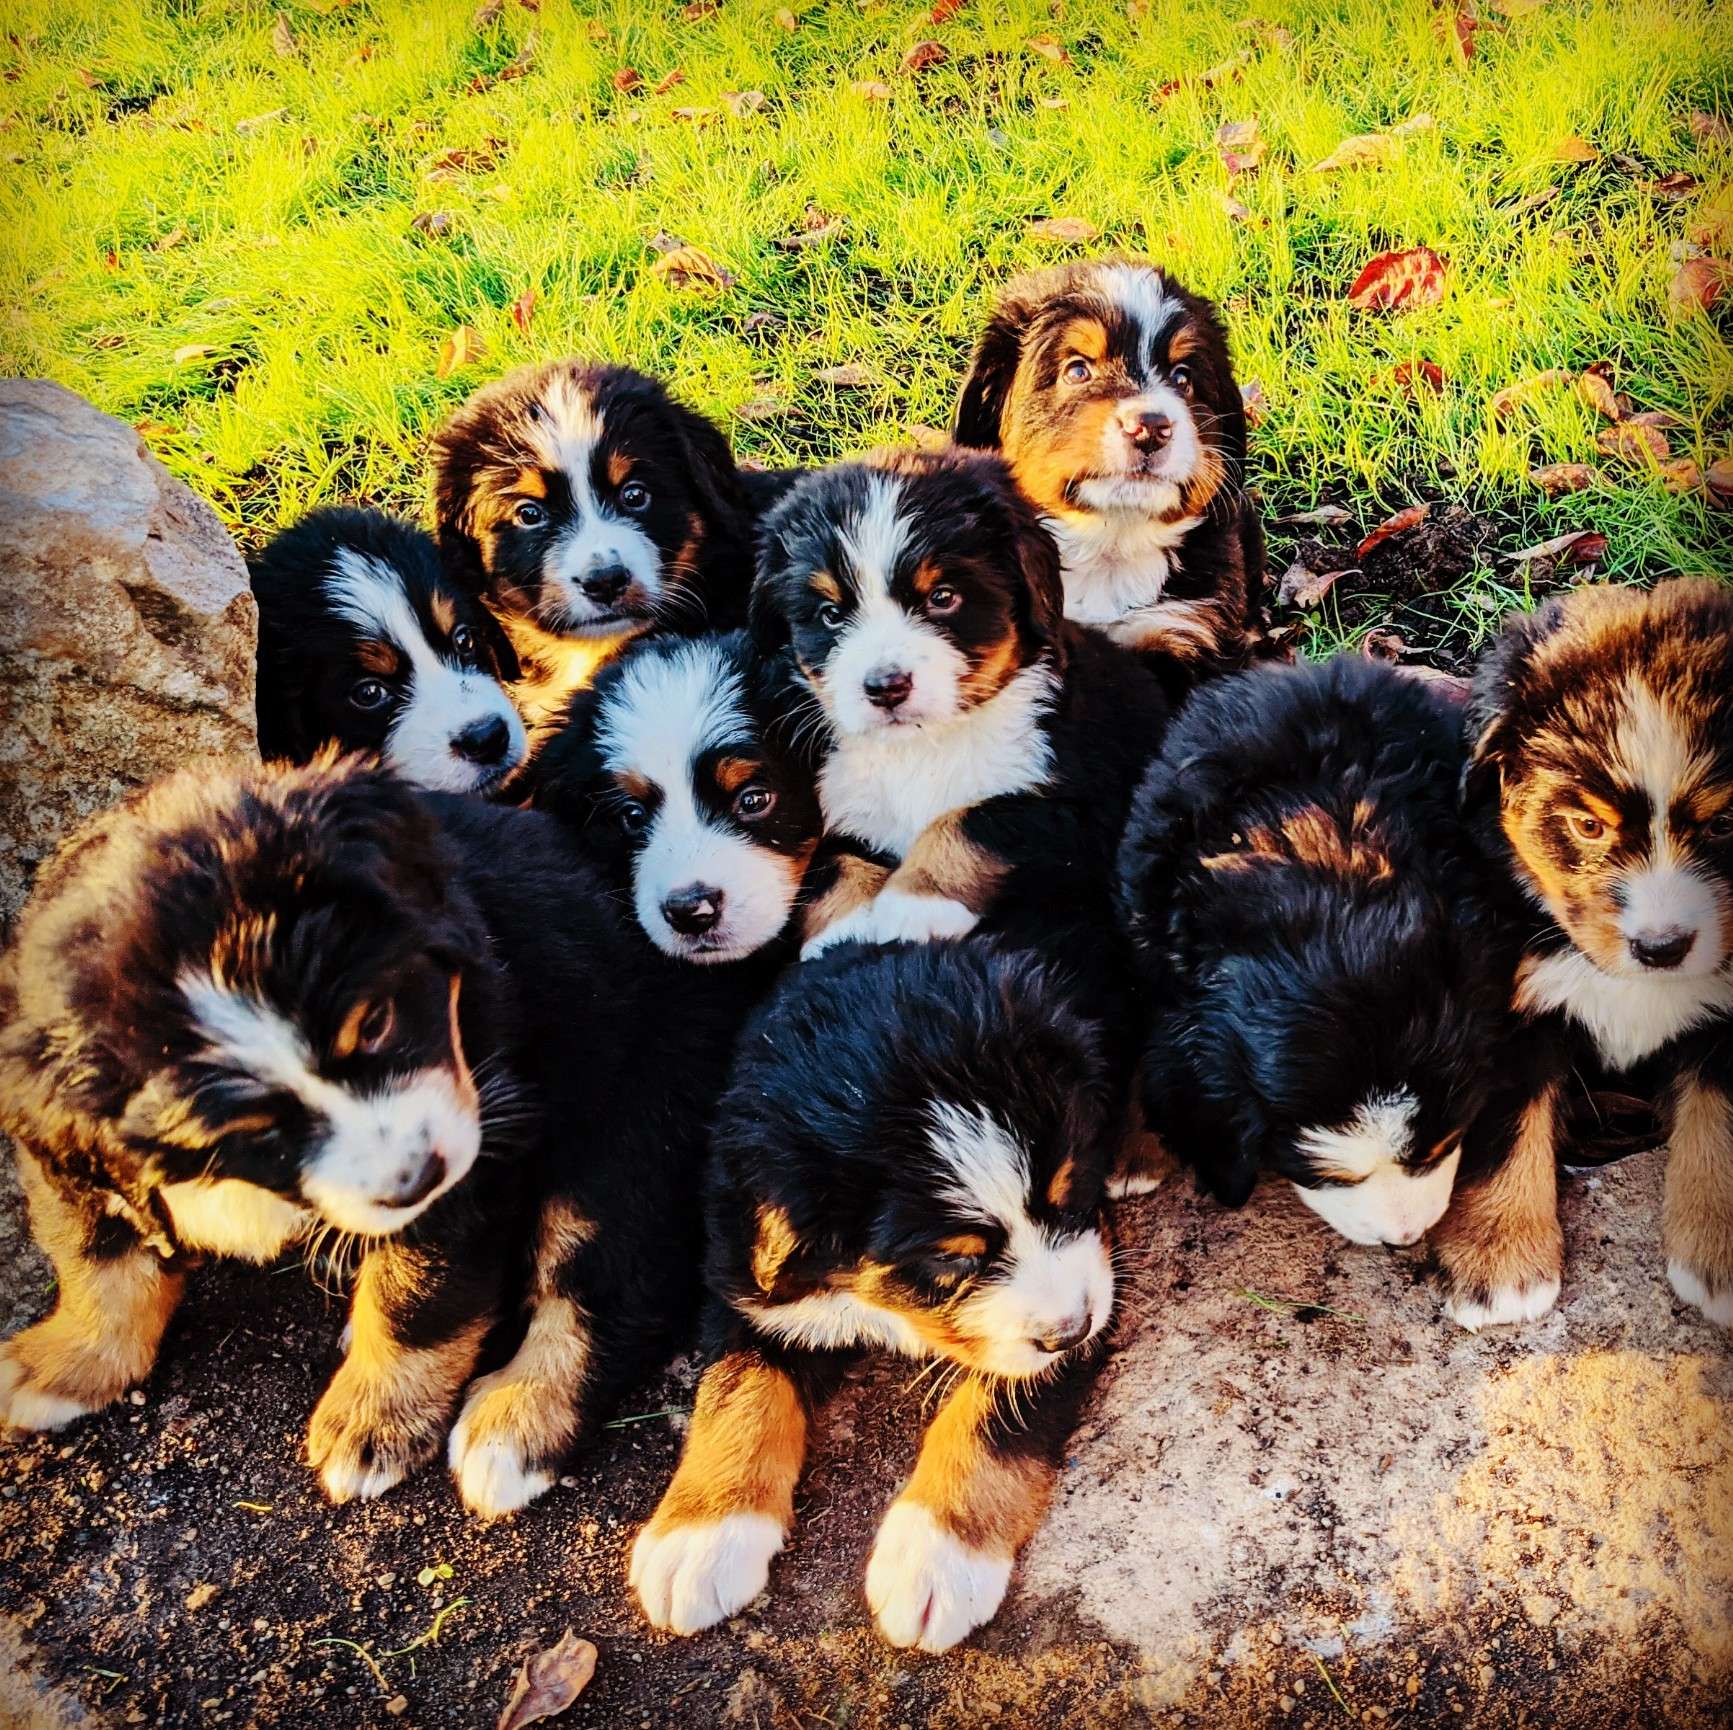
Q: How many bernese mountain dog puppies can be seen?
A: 9